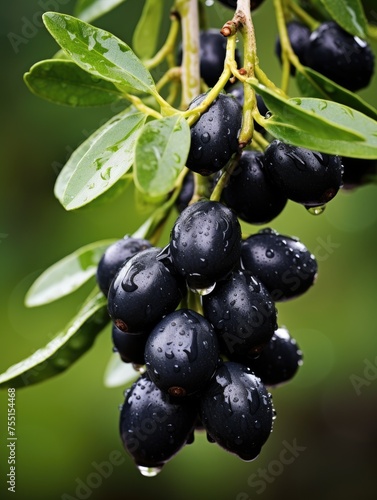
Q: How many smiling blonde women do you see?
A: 0